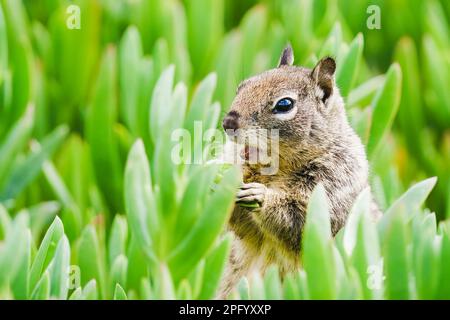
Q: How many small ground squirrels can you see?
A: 1